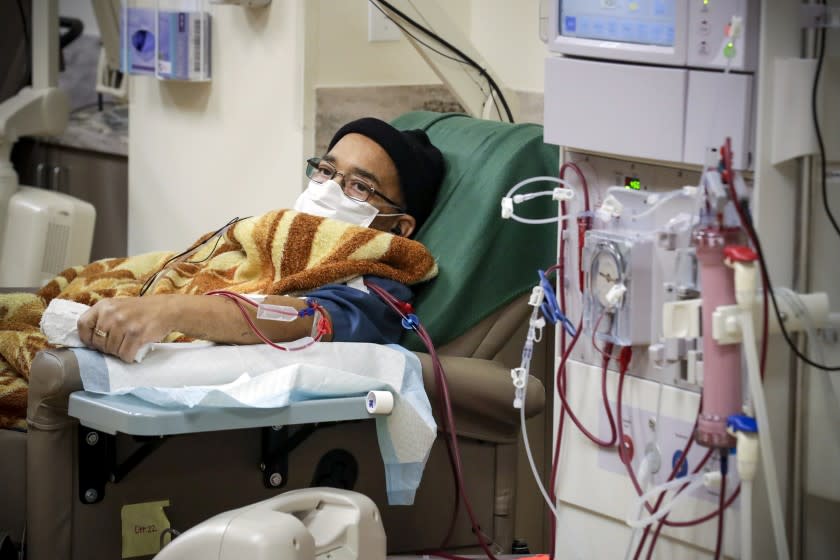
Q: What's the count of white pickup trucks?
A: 0